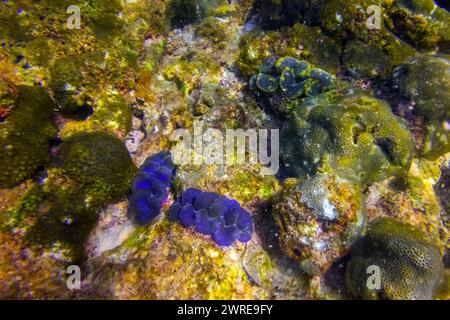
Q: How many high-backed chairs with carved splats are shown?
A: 0